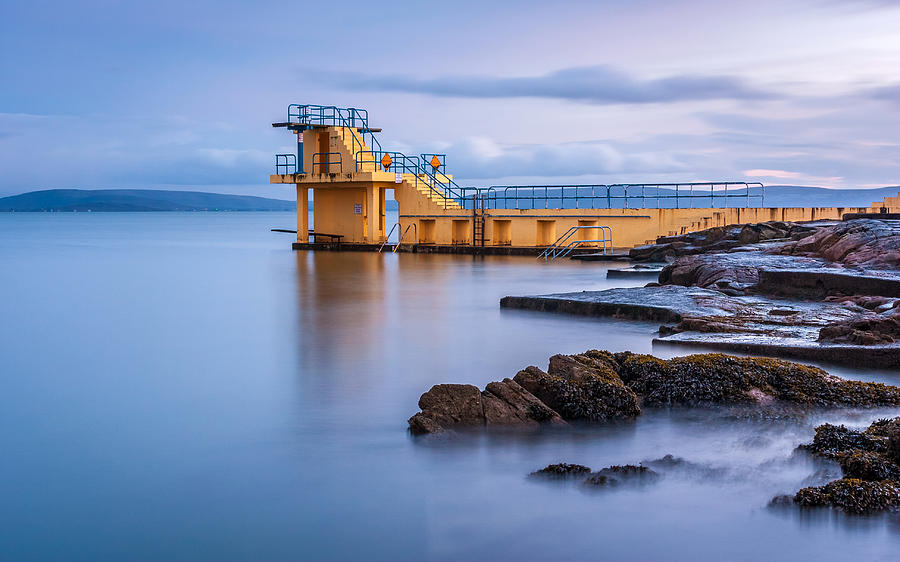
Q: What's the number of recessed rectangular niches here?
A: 5